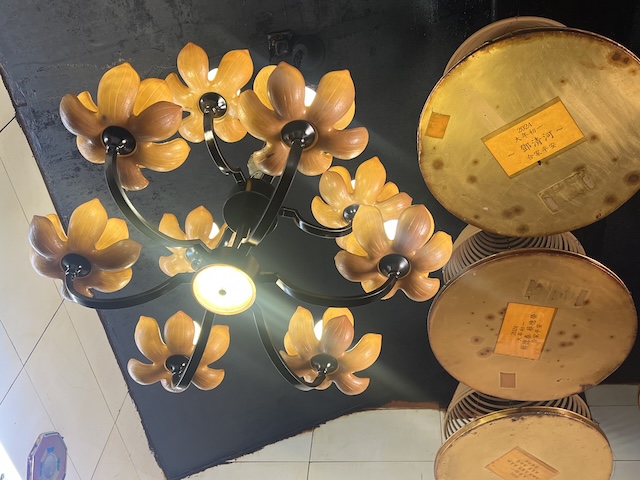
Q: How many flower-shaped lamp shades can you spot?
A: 9